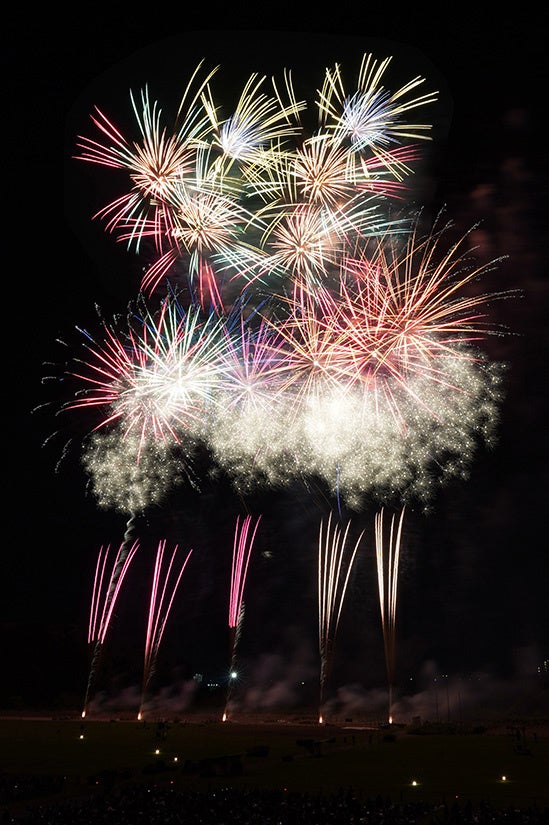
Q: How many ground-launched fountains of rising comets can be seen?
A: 5